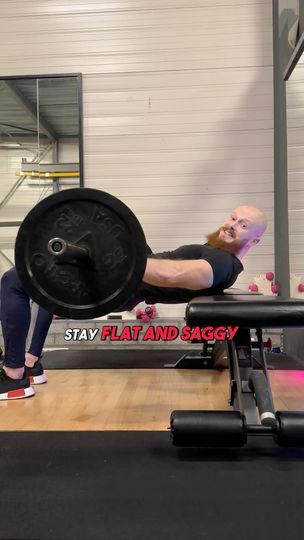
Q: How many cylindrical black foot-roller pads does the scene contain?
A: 2